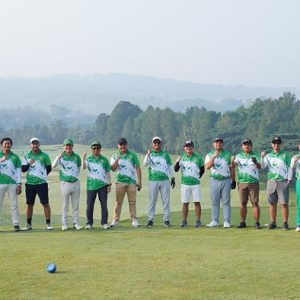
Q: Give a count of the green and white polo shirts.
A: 11